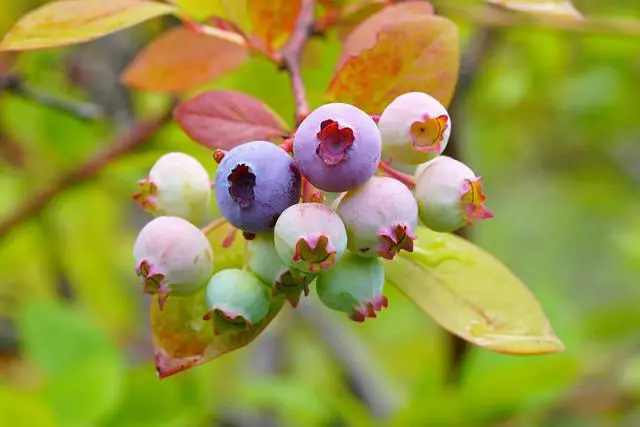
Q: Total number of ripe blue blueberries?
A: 2